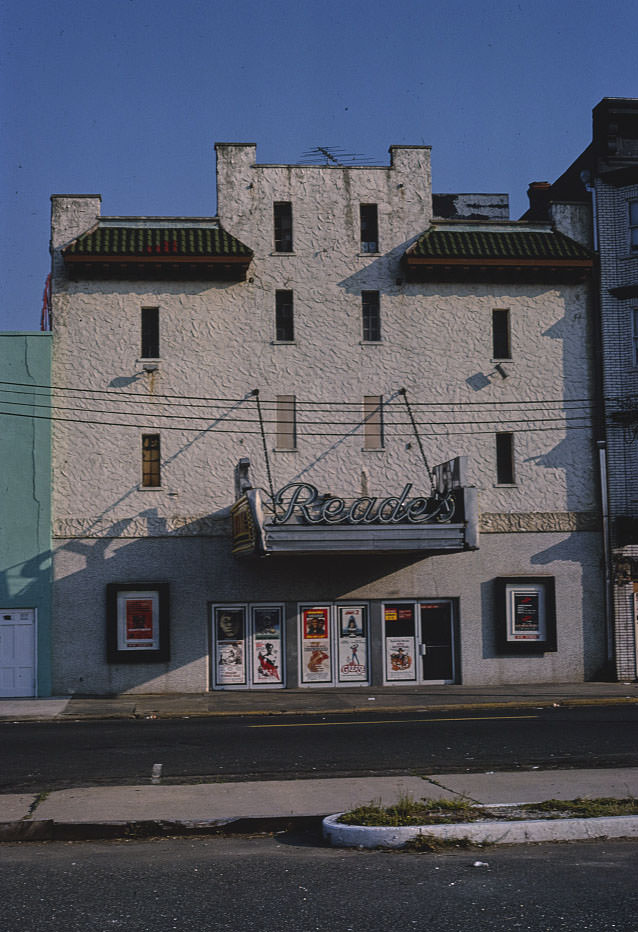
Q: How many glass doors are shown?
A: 6